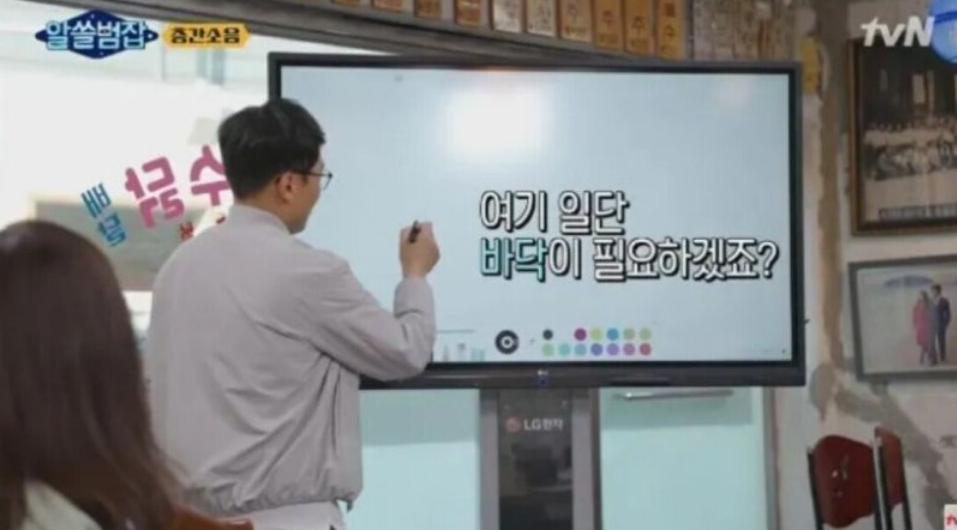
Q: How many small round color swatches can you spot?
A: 13